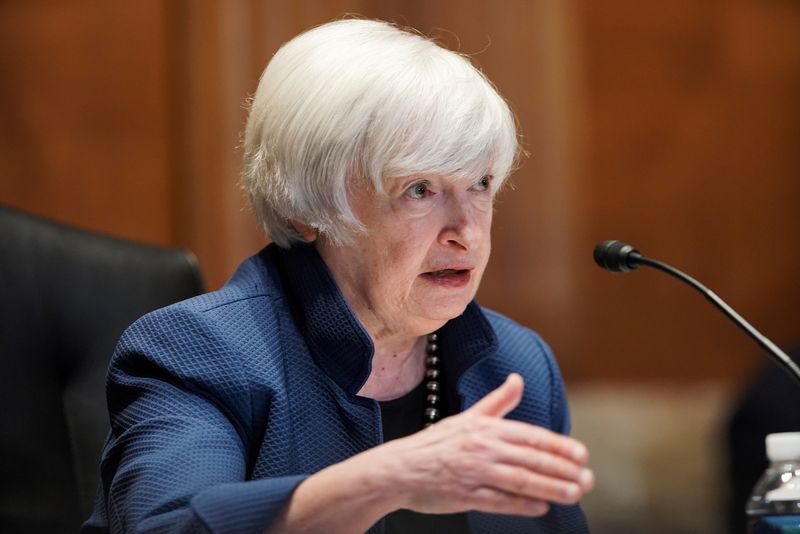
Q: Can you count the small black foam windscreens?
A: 1